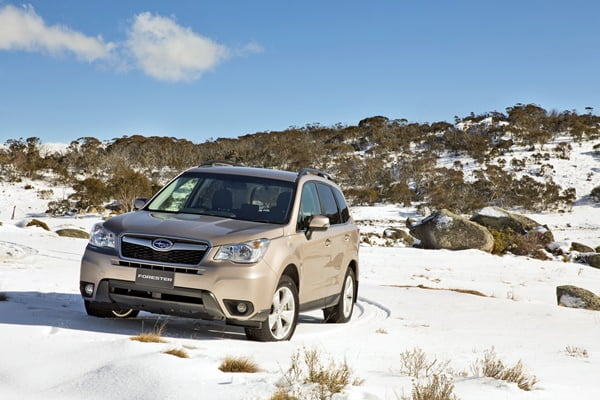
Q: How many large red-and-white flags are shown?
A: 0